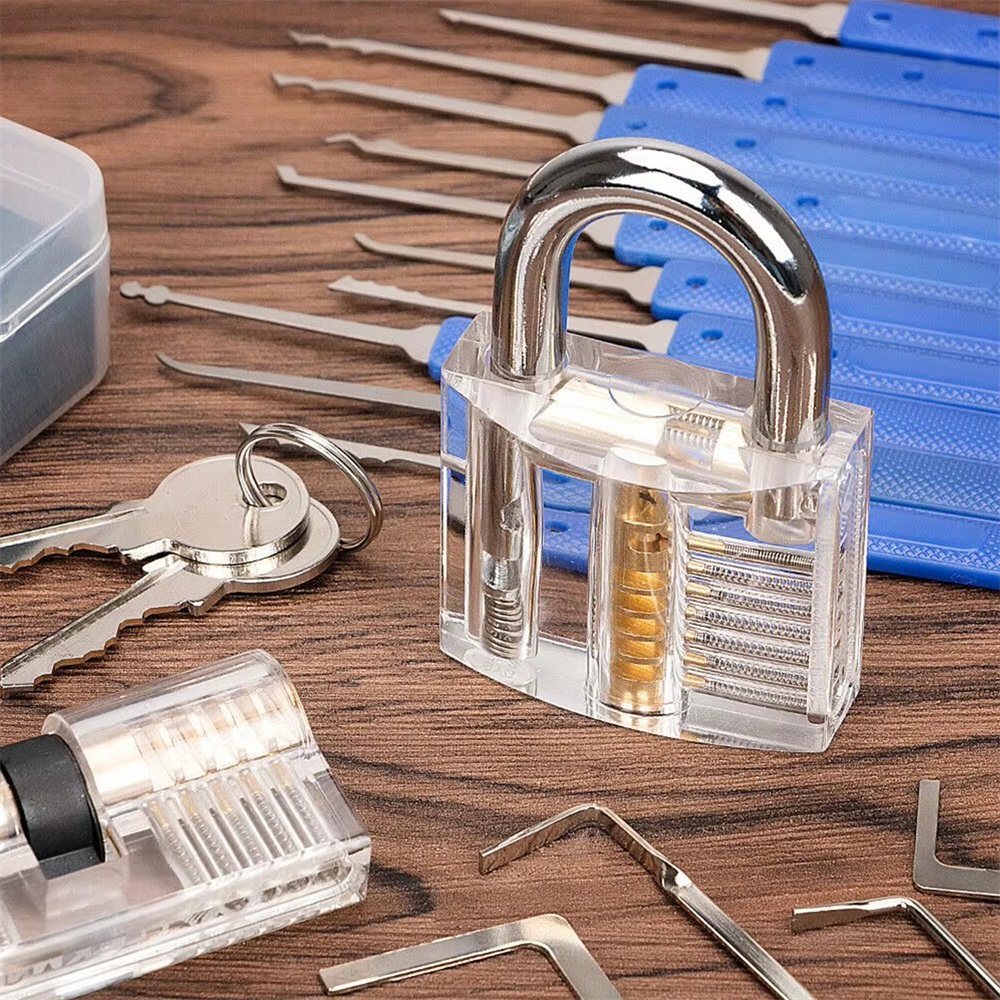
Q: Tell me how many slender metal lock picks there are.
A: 11